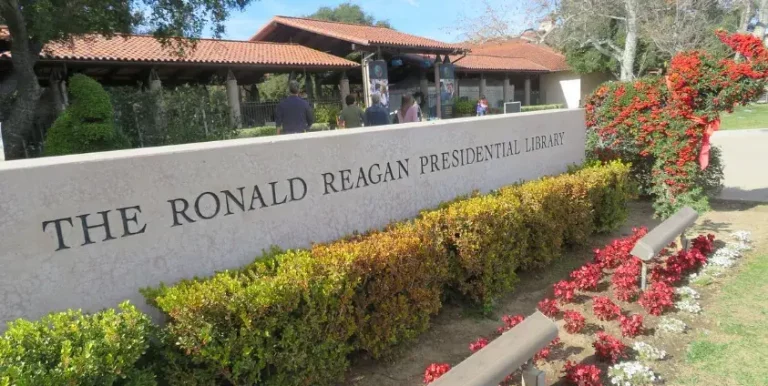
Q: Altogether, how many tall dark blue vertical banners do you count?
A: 2